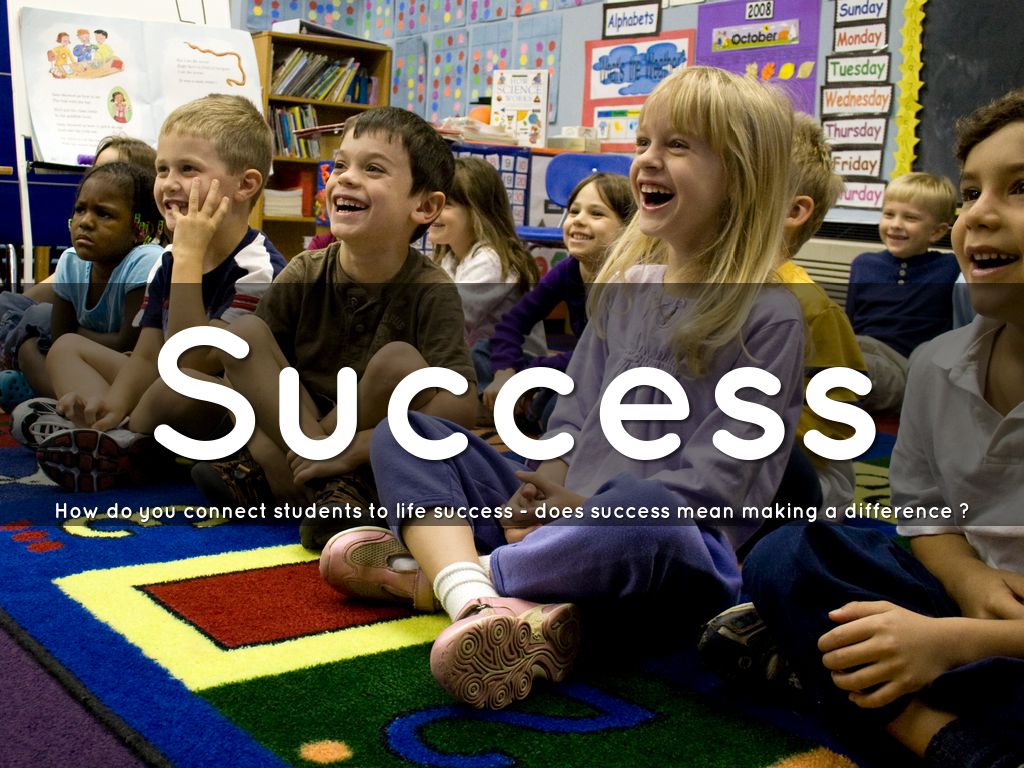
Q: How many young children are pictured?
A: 10